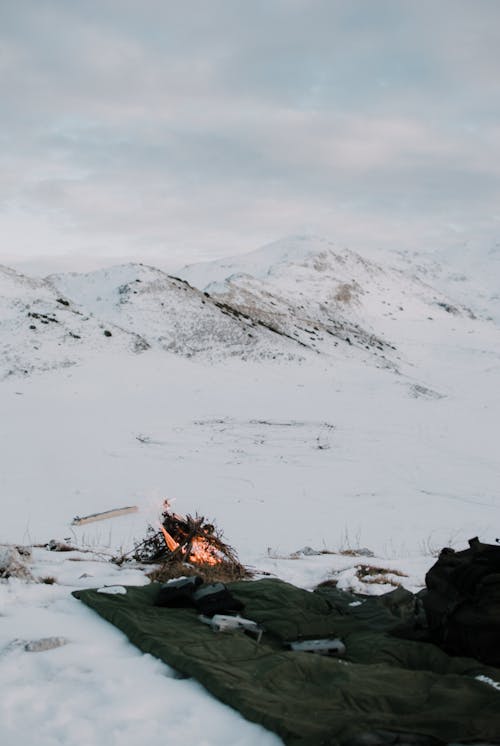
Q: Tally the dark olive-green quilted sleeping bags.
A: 1